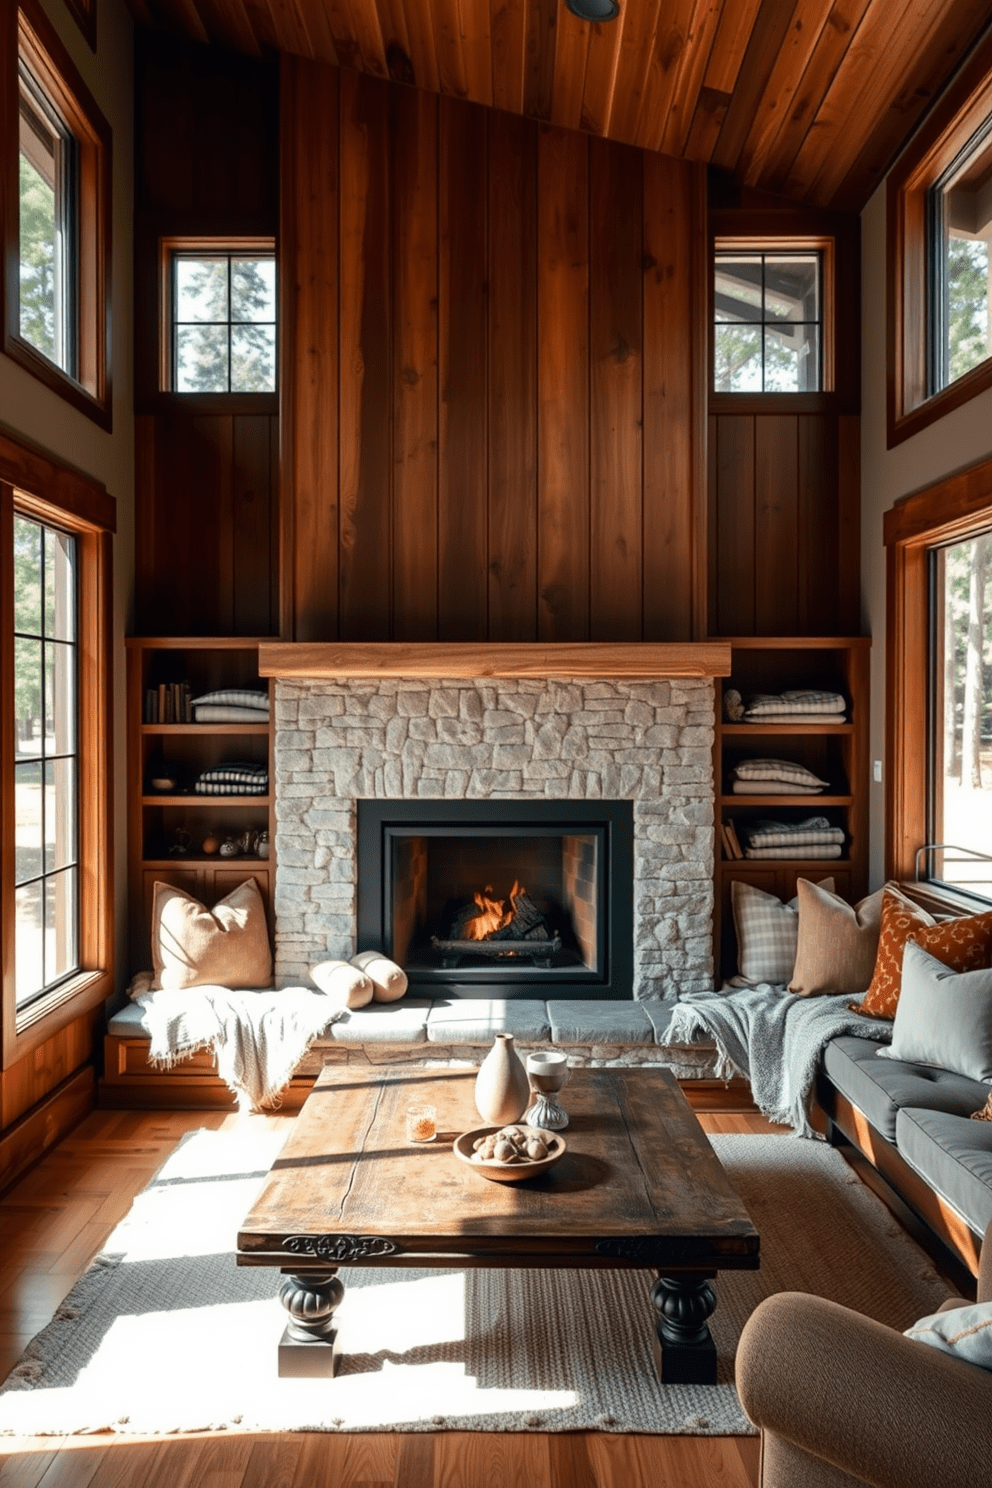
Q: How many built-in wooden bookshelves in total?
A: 2